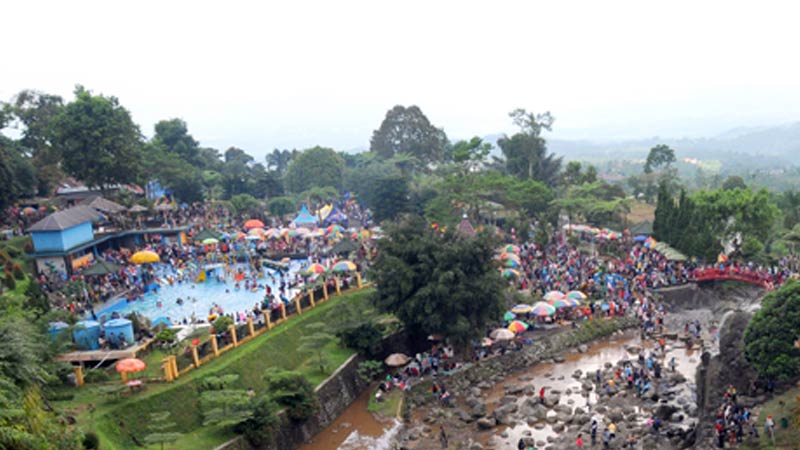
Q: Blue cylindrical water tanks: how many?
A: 3